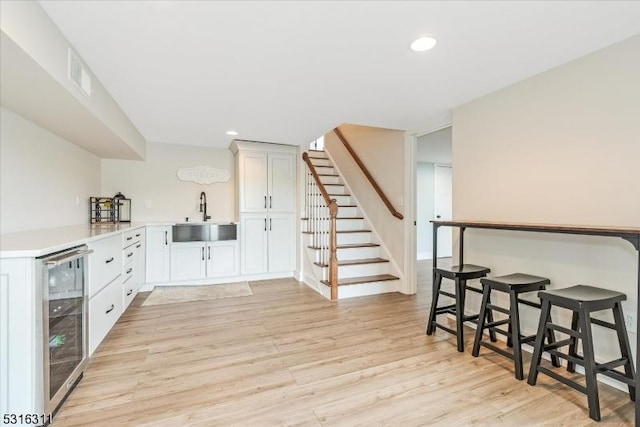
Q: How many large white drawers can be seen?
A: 2